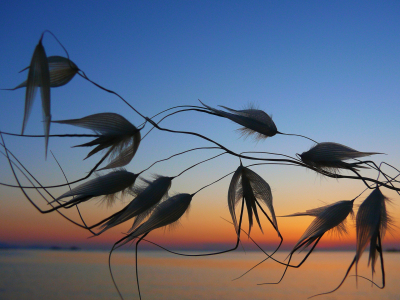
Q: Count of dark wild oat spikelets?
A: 11